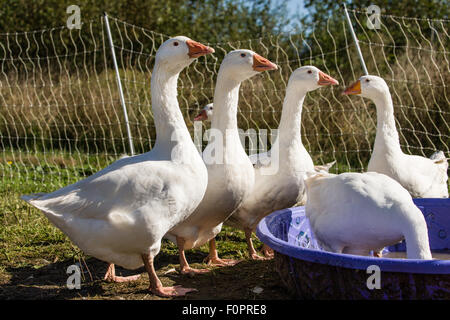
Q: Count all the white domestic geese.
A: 6